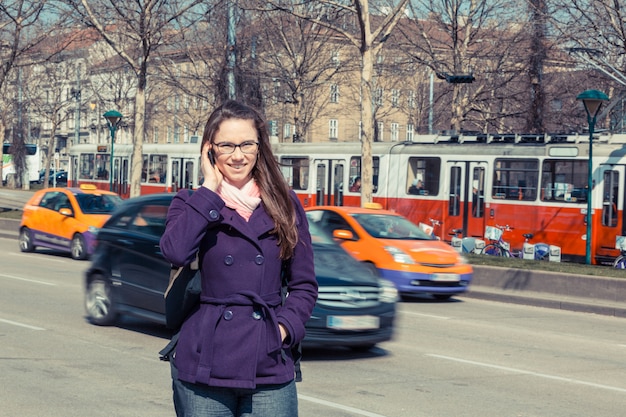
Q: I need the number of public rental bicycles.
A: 3